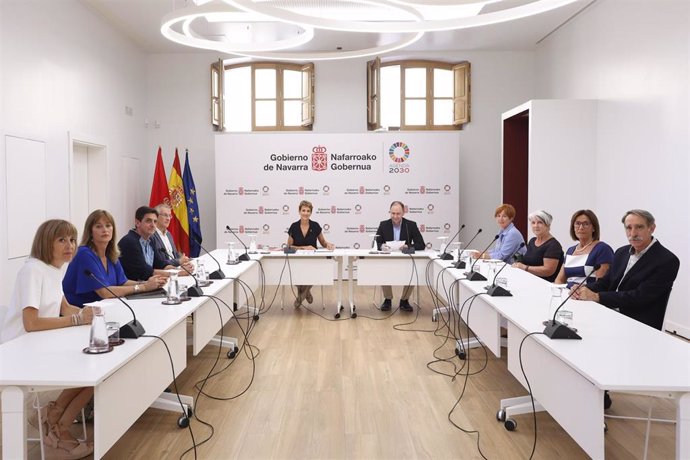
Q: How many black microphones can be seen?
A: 11